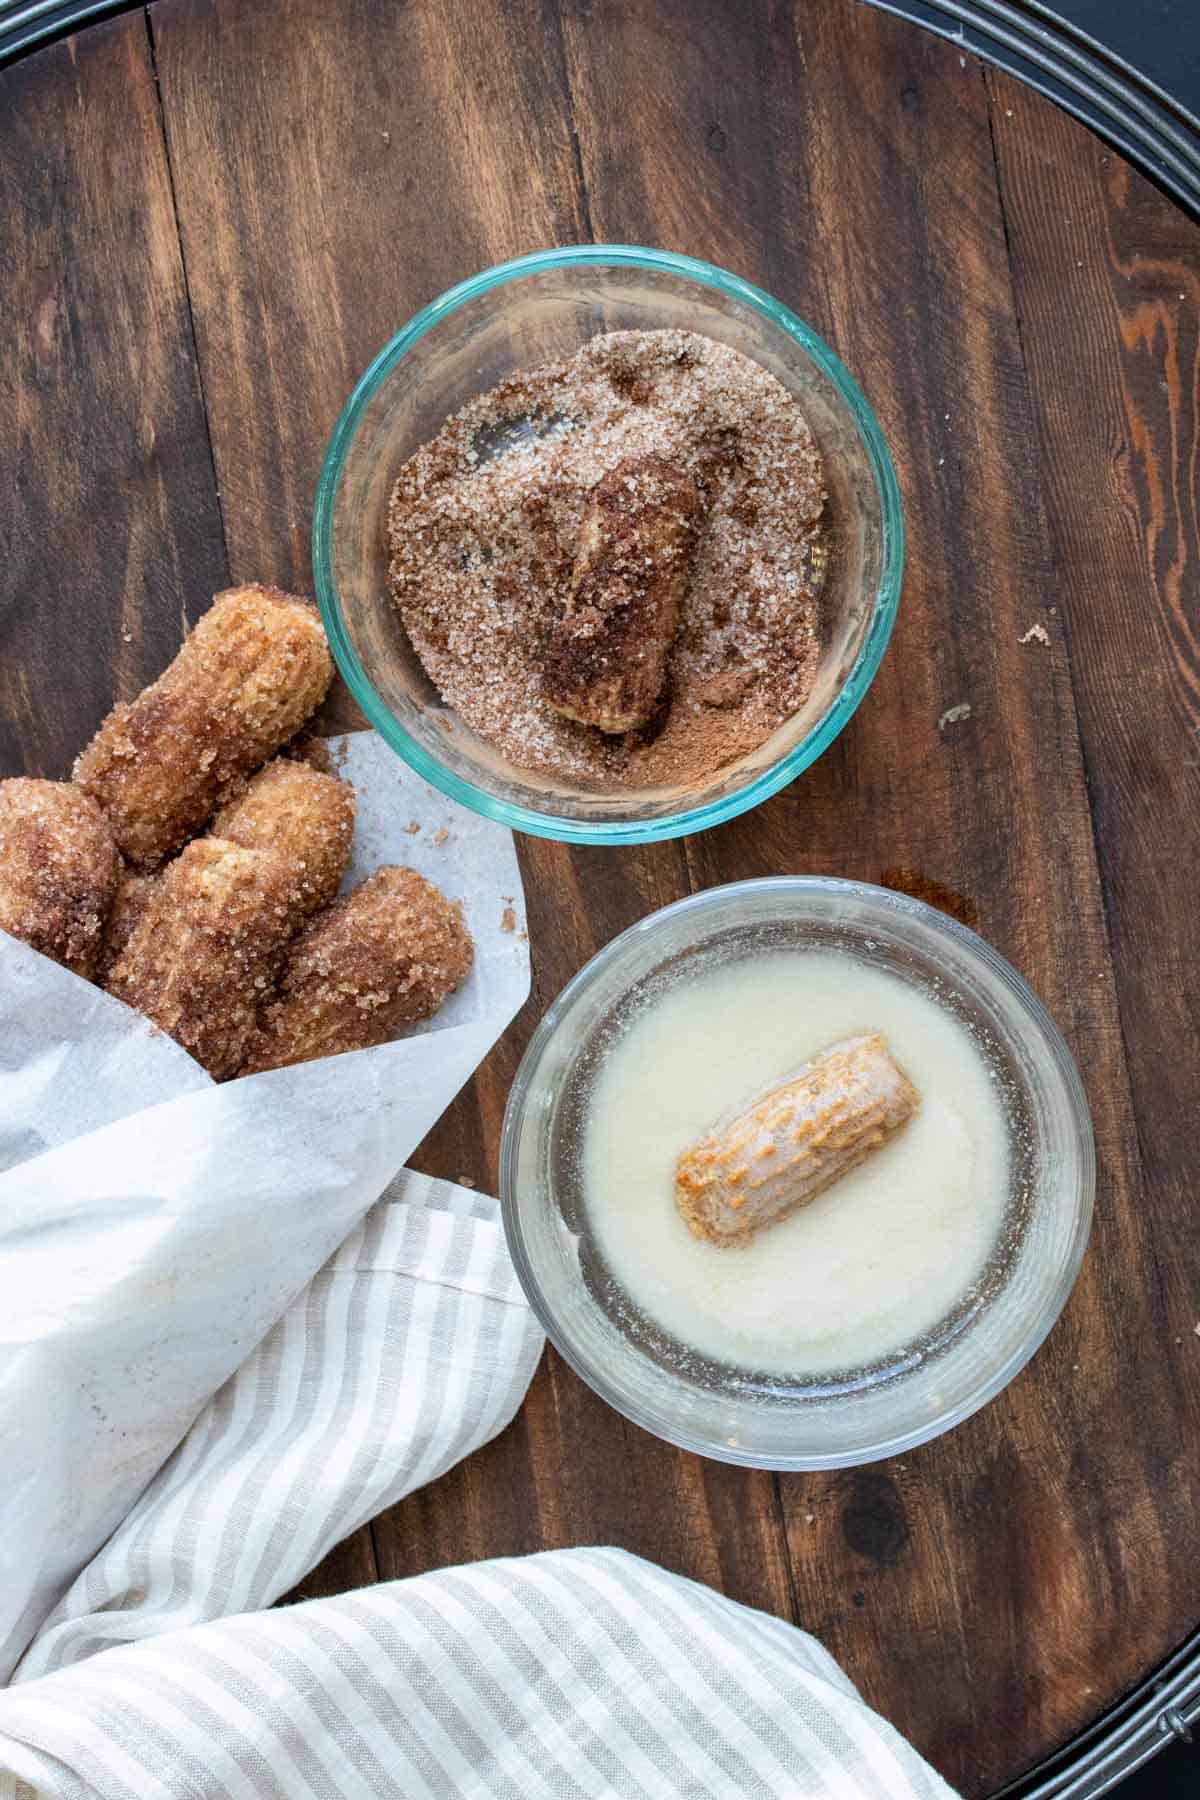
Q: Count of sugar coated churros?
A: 6